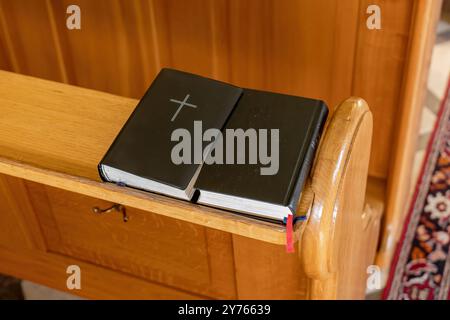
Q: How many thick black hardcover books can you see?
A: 2